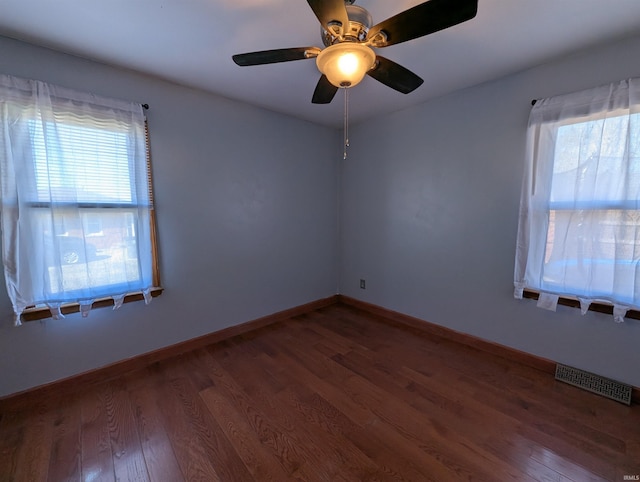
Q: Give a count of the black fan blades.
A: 5